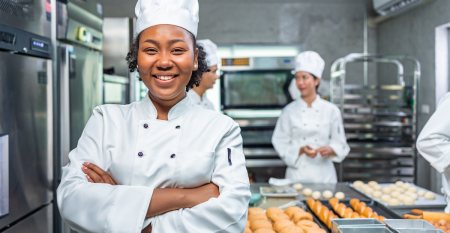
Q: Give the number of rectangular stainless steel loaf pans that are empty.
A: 4